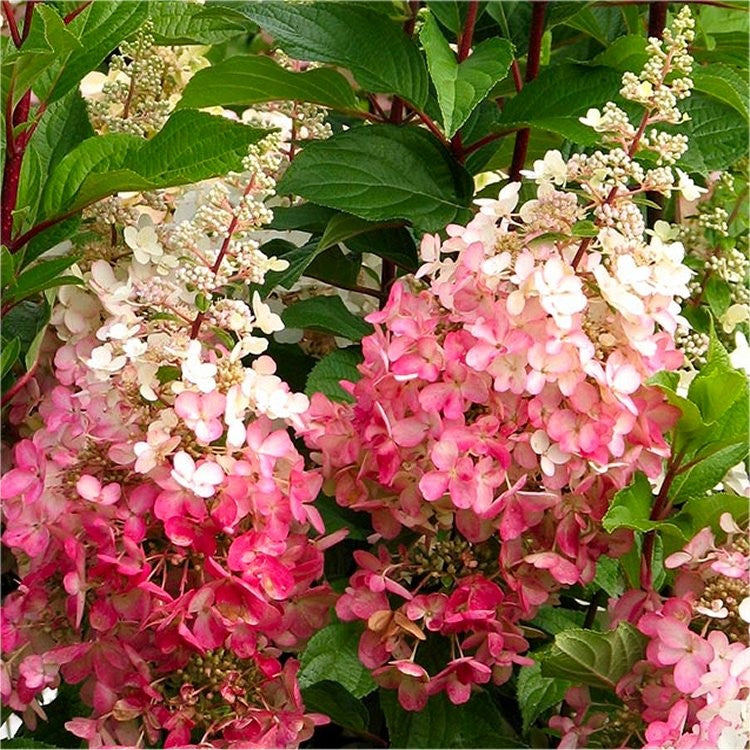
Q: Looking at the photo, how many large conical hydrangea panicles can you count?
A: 2